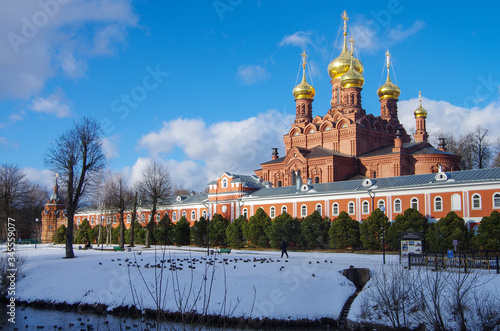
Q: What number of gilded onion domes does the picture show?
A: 5